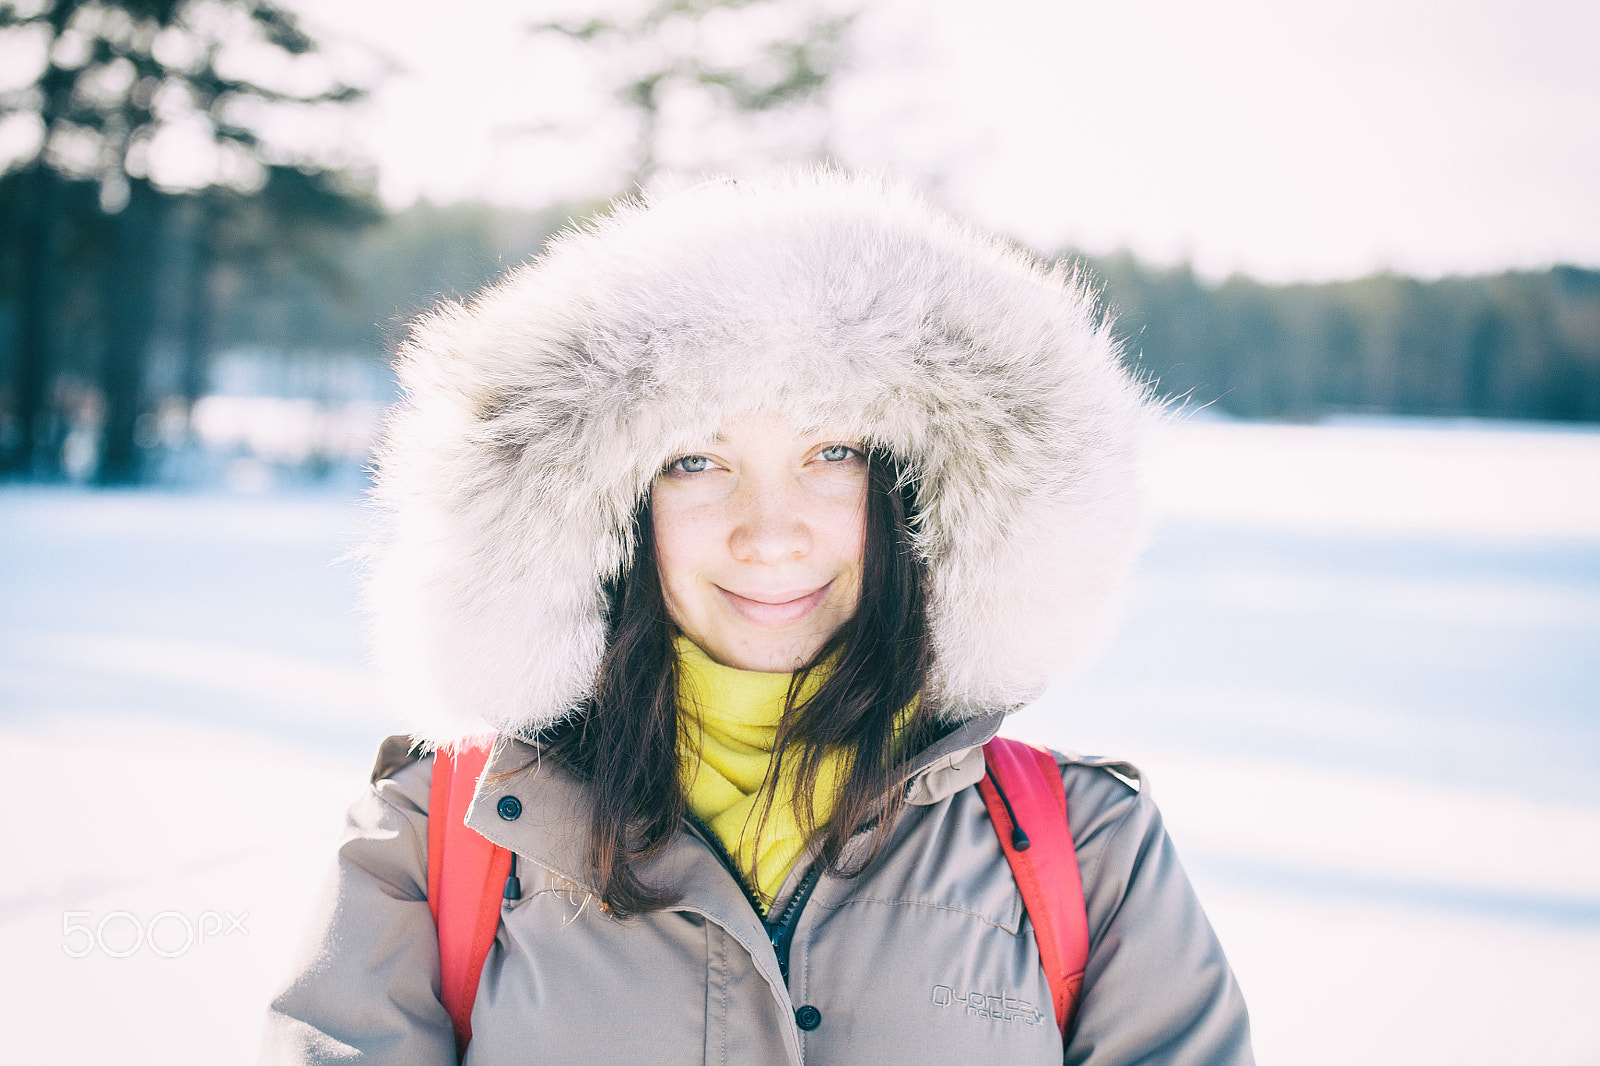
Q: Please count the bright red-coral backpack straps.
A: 2